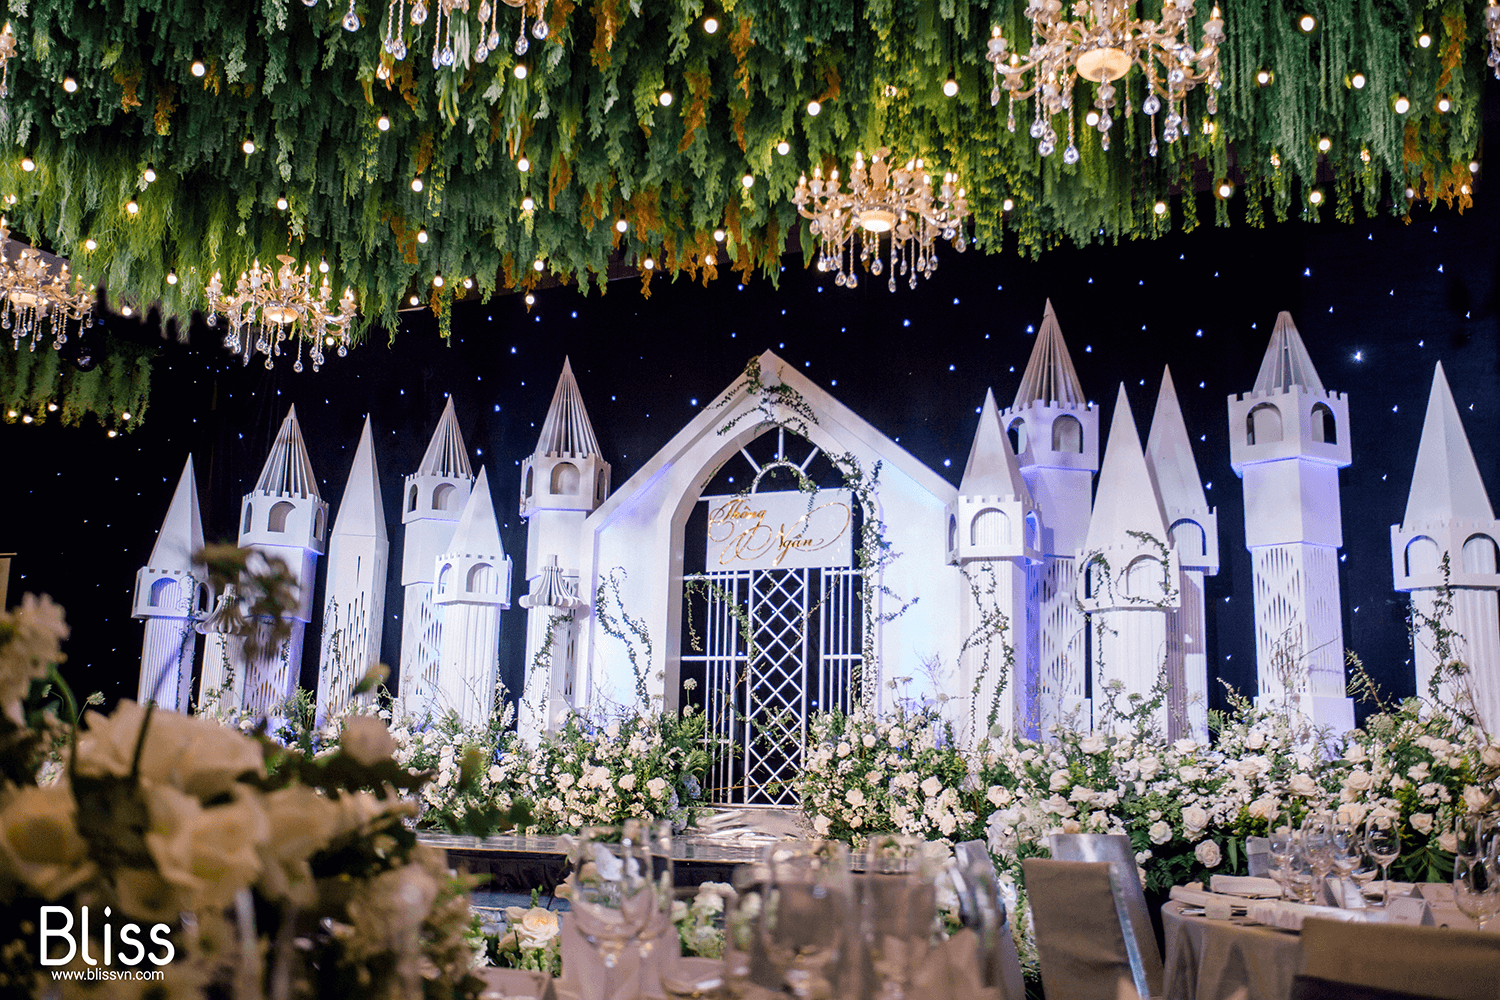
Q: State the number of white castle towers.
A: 12